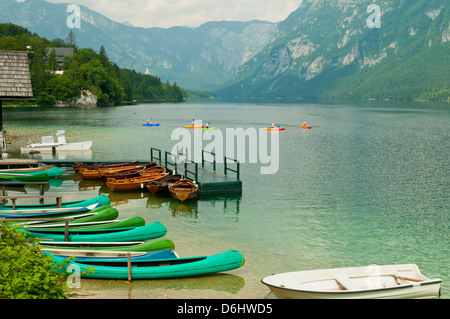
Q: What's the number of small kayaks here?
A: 5